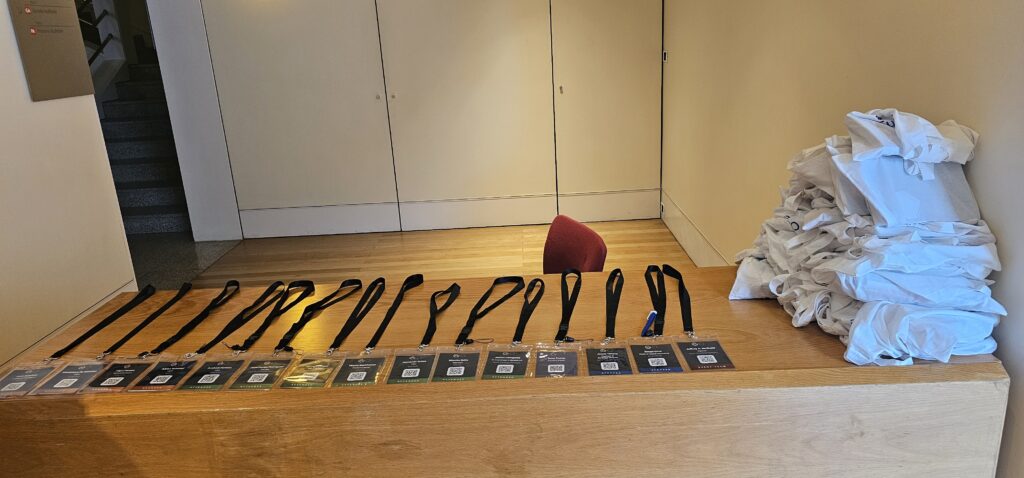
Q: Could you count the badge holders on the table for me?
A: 15